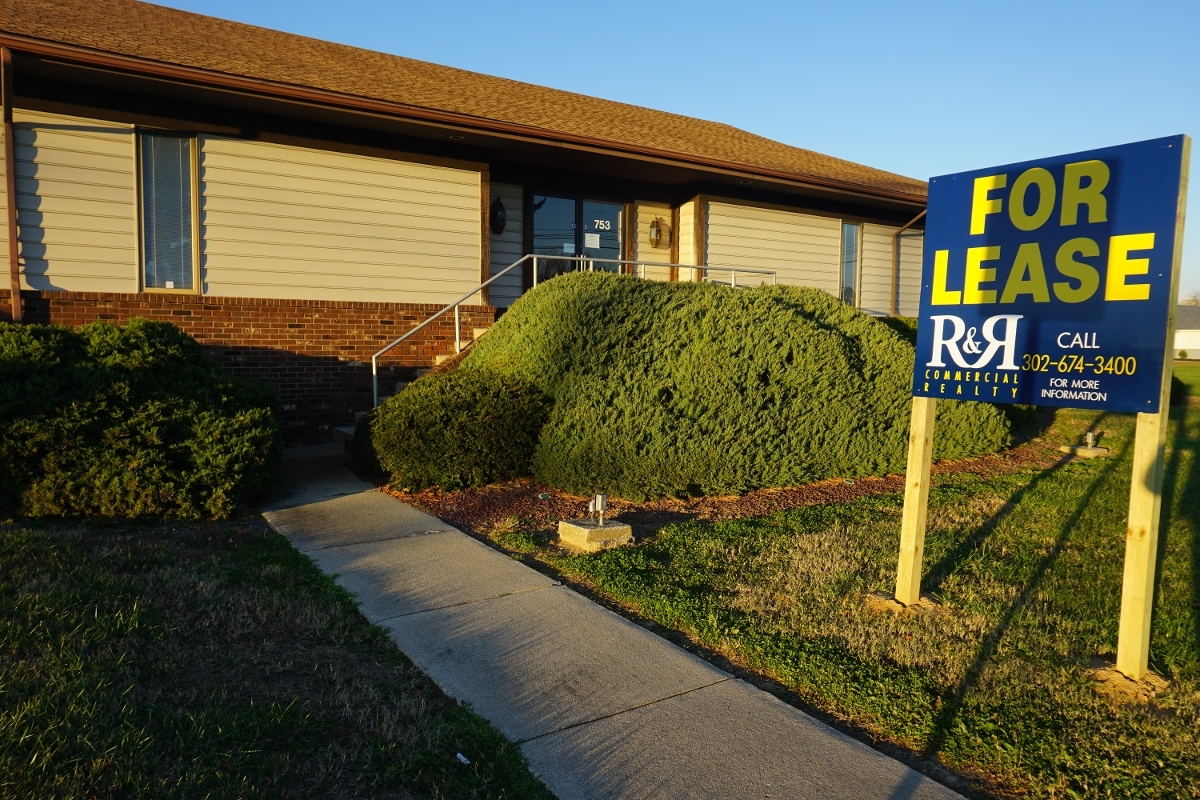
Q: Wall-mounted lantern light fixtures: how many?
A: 2